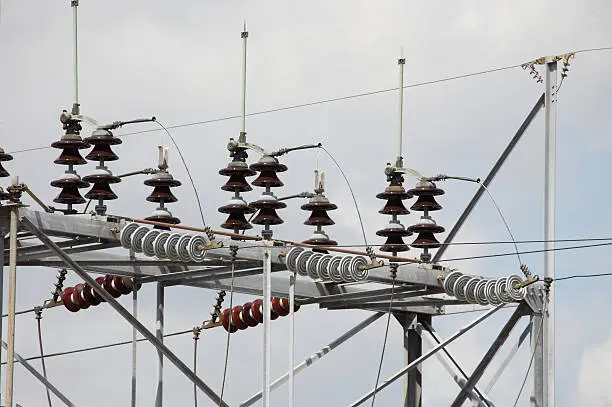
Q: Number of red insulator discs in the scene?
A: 14